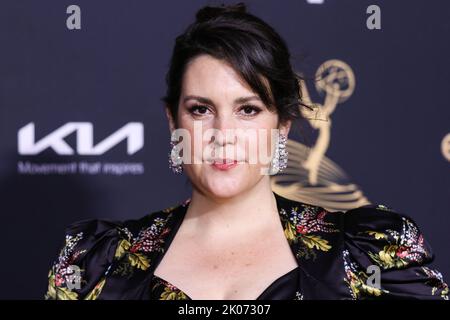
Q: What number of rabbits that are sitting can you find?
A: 0